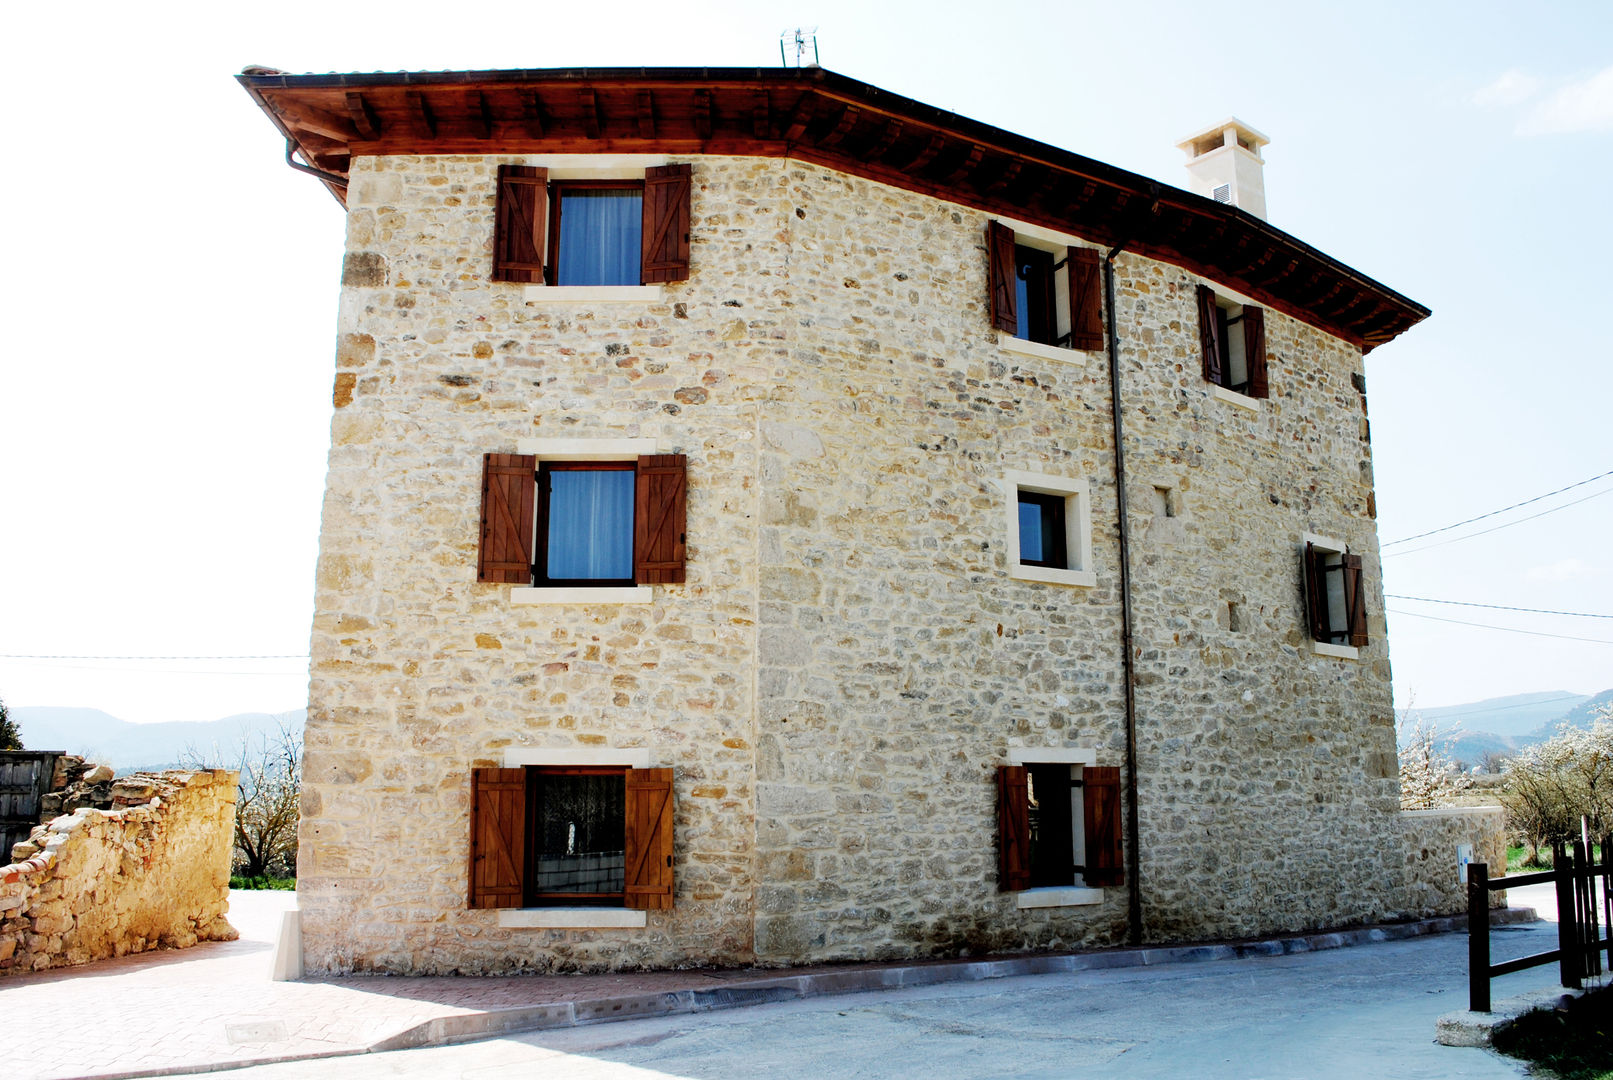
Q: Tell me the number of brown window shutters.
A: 14